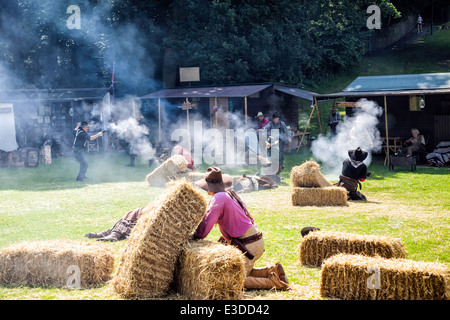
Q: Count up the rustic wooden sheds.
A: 3